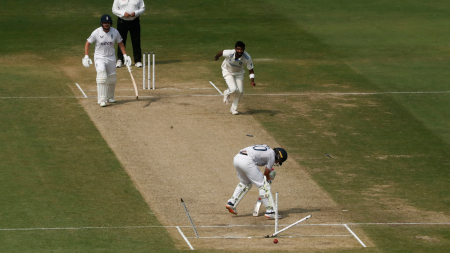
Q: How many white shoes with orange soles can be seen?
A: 2